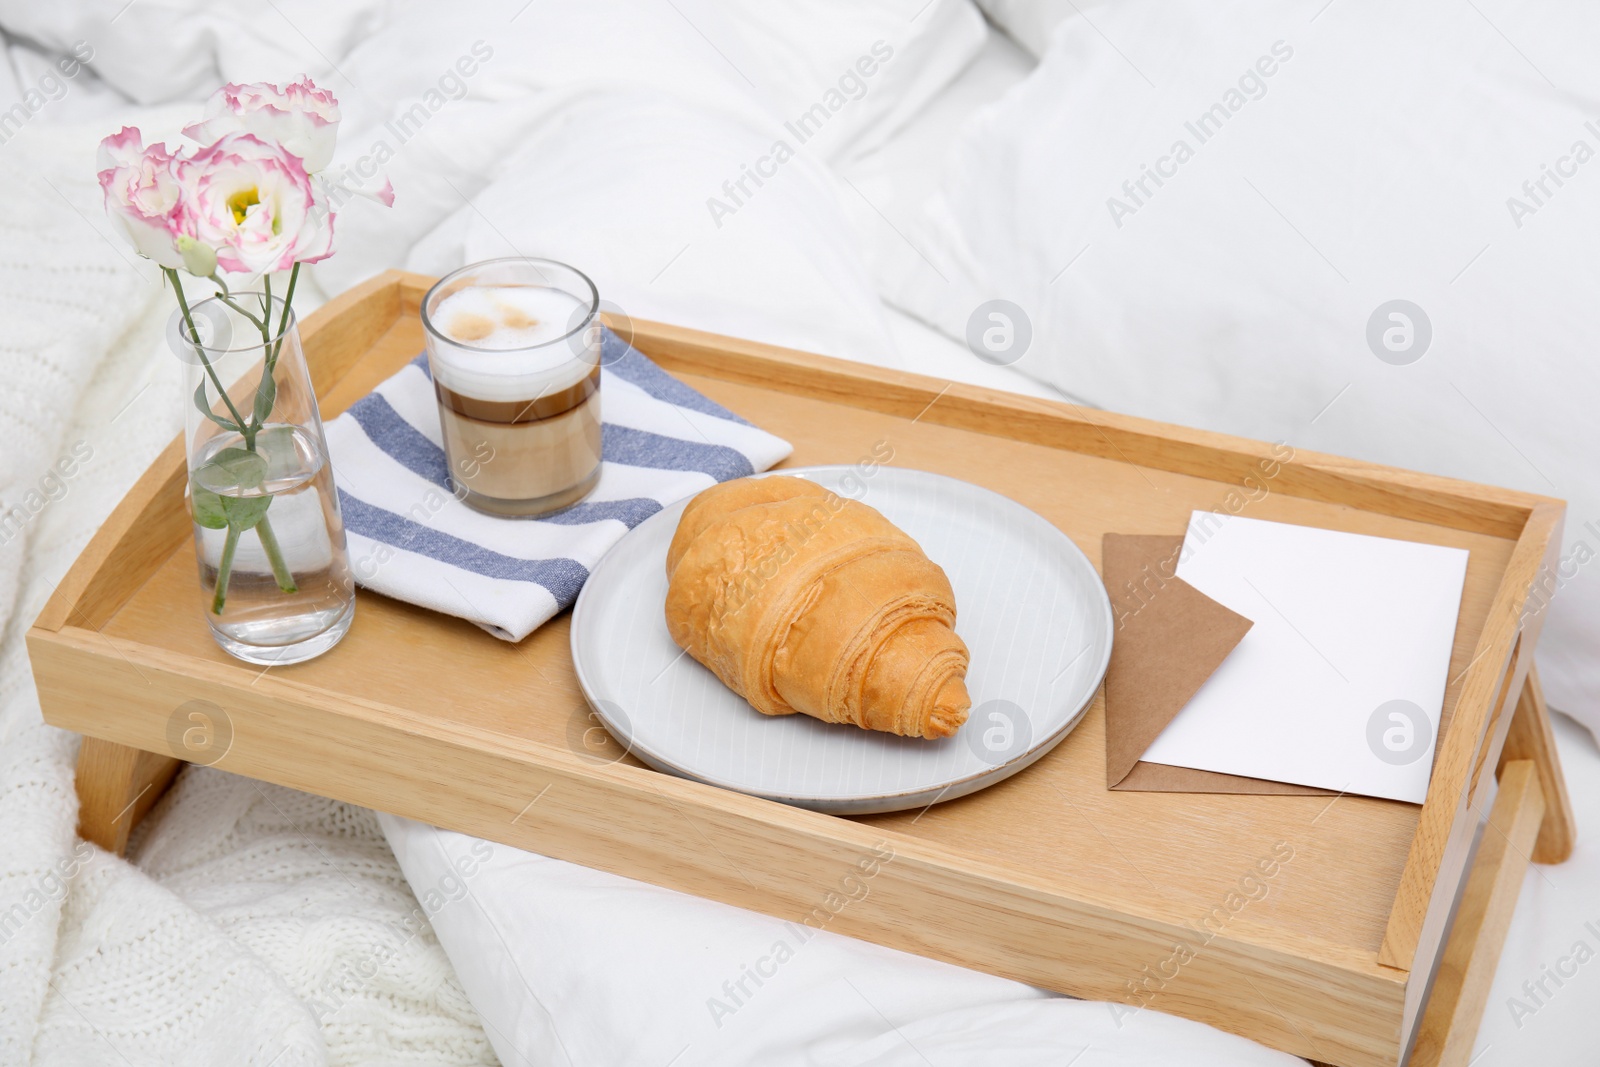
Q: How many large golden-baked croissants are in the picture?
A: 1